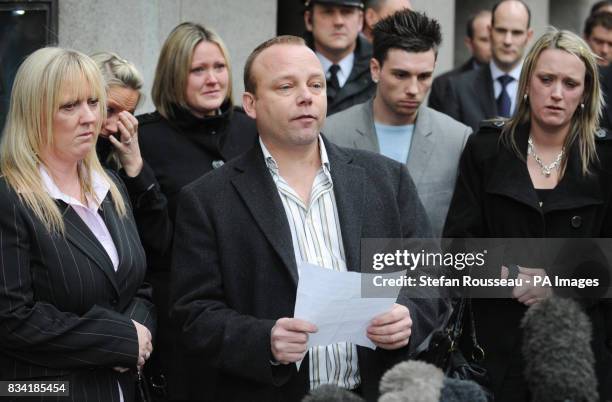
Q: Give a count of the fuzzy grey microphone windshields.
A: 4